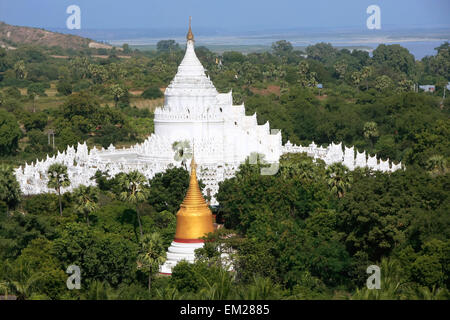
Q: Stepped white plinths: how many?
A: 1